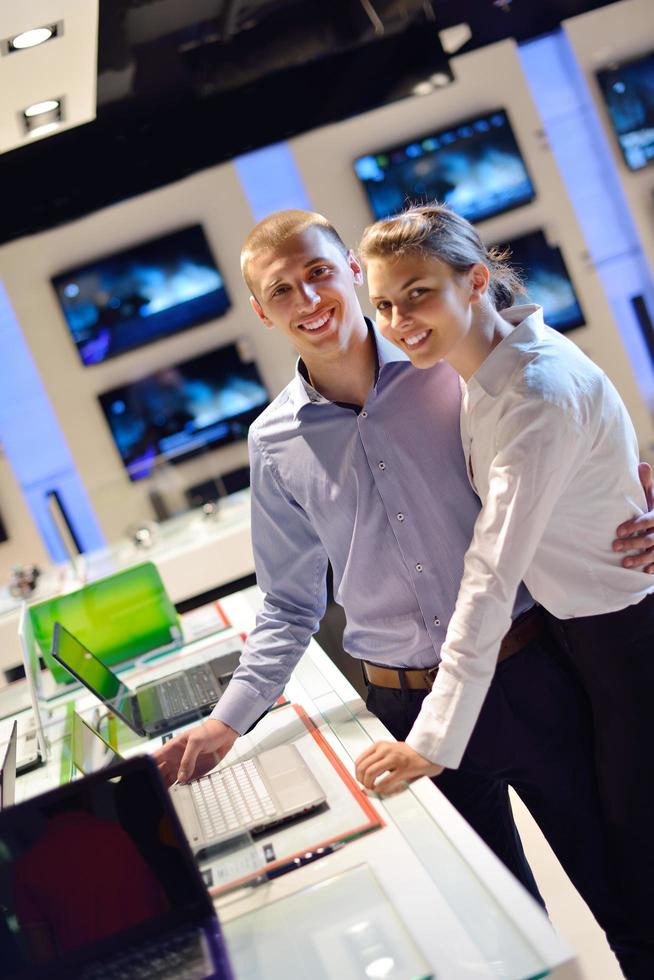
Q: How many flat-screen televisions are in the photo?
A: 5